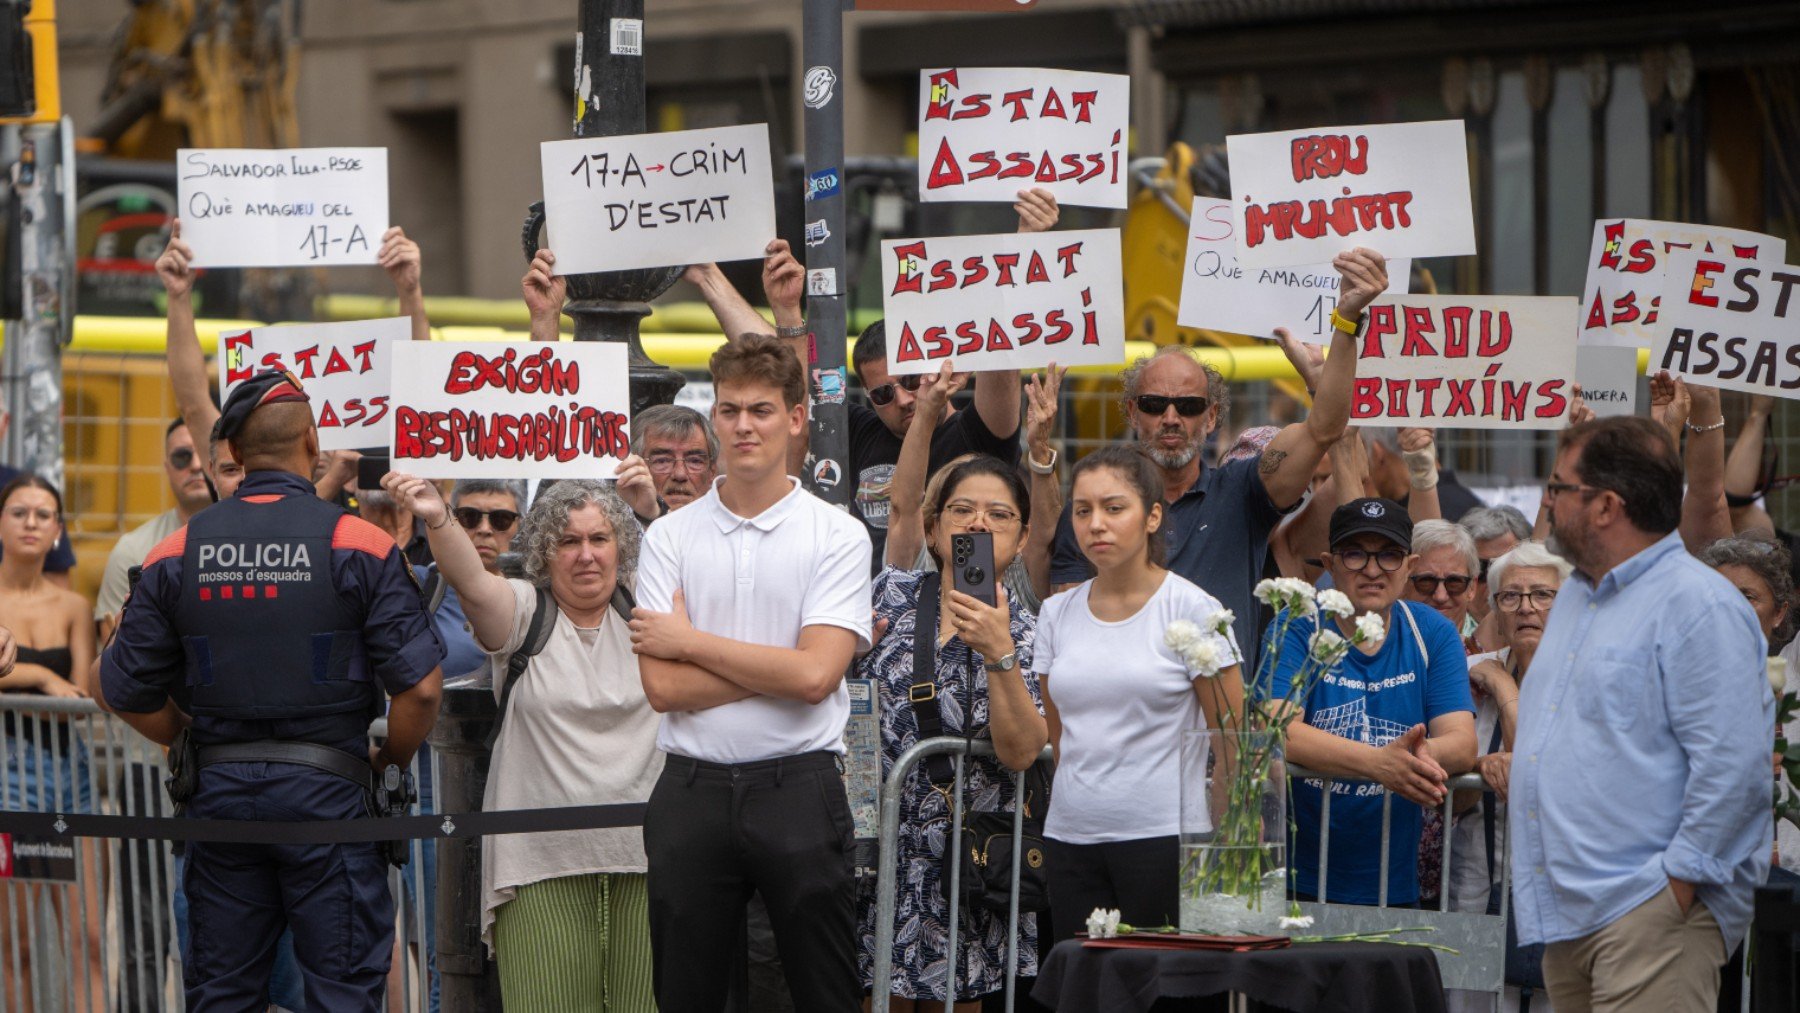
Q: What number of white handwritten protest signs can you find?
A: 12